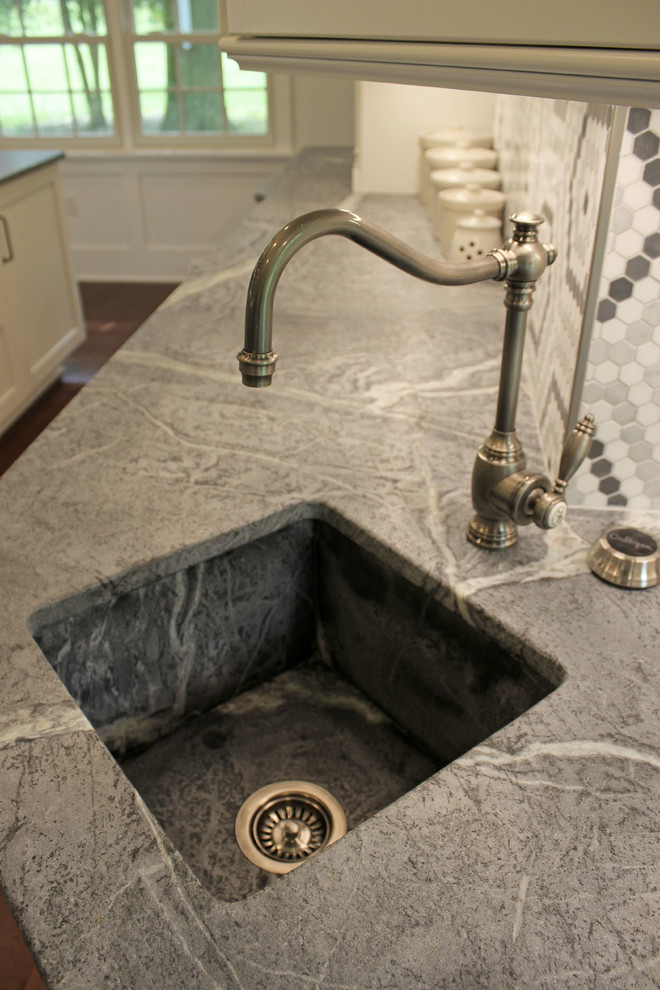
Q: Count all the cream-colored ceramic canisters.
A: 5